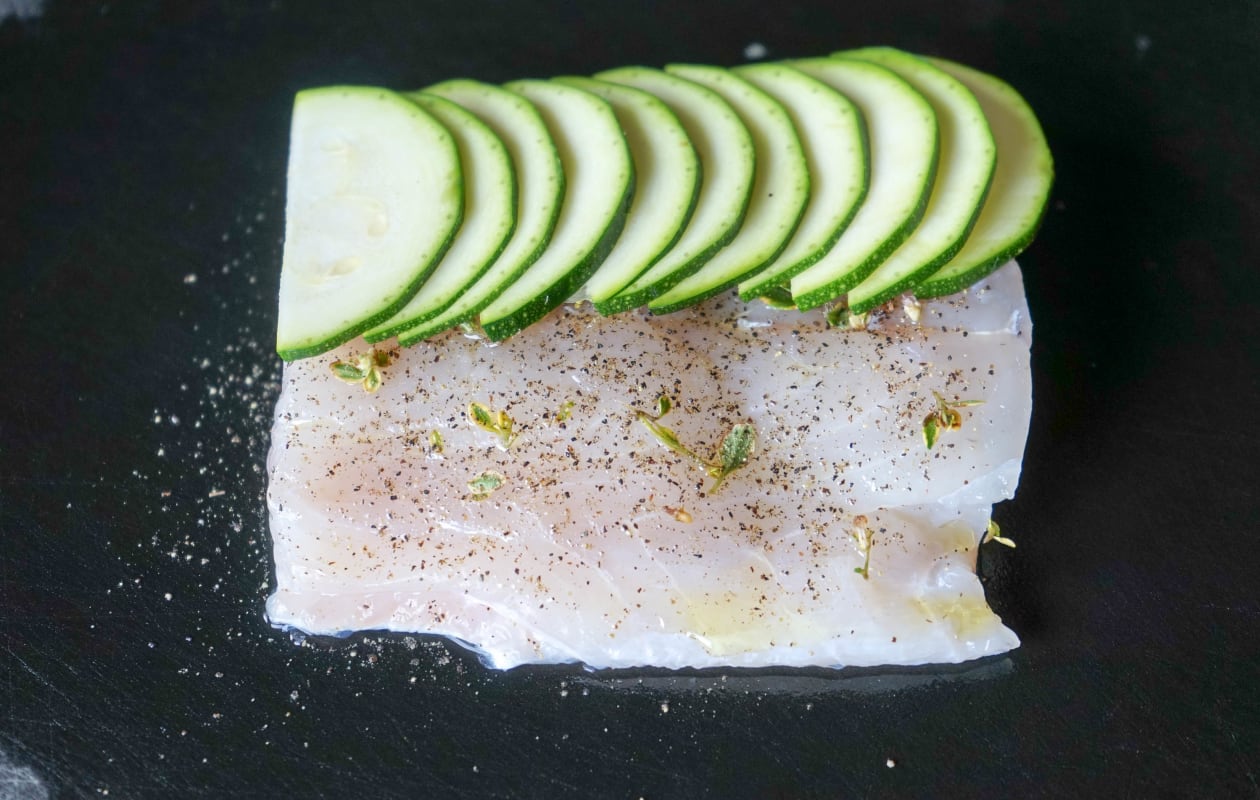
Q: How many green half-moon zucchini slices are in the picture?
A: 11